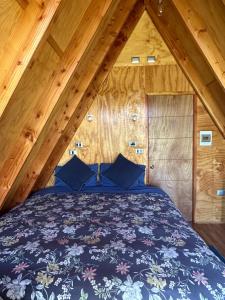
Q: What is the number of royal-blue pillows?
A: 2